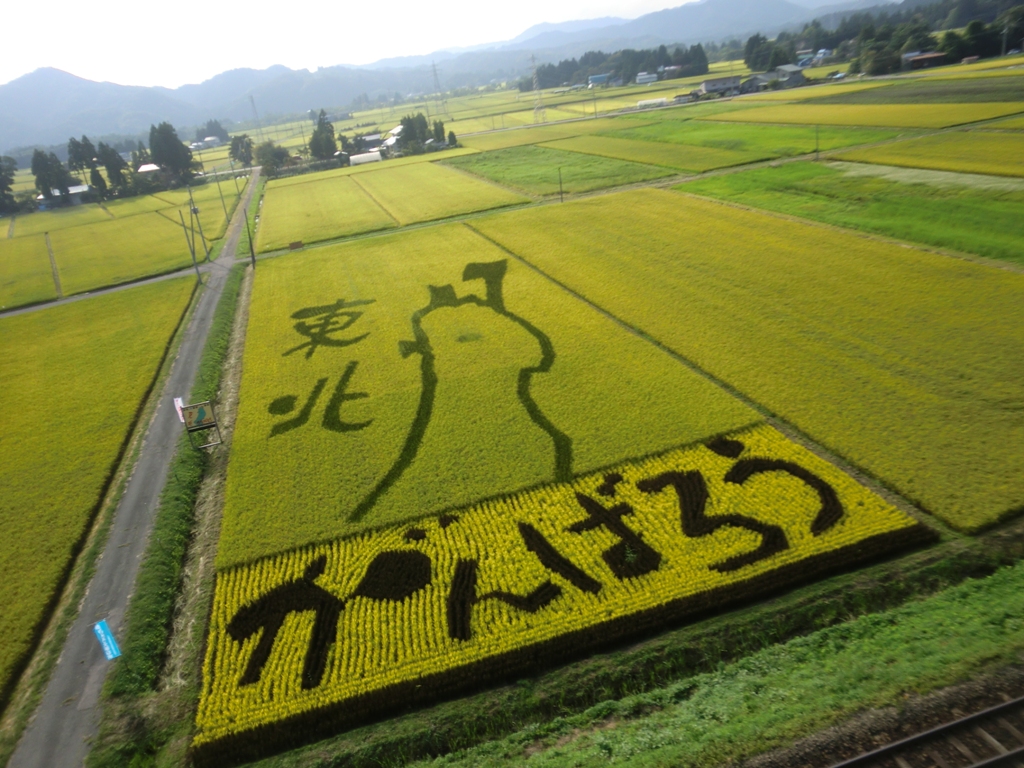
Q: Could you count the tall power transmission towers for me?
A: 3